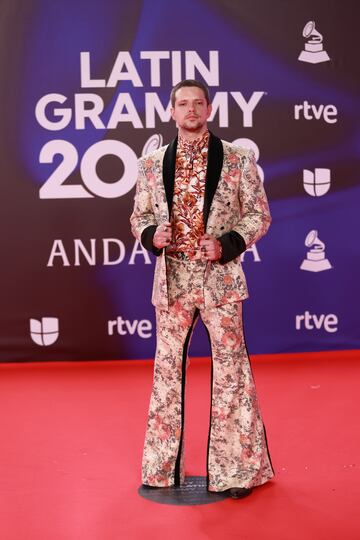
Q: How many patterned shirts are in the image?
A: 1